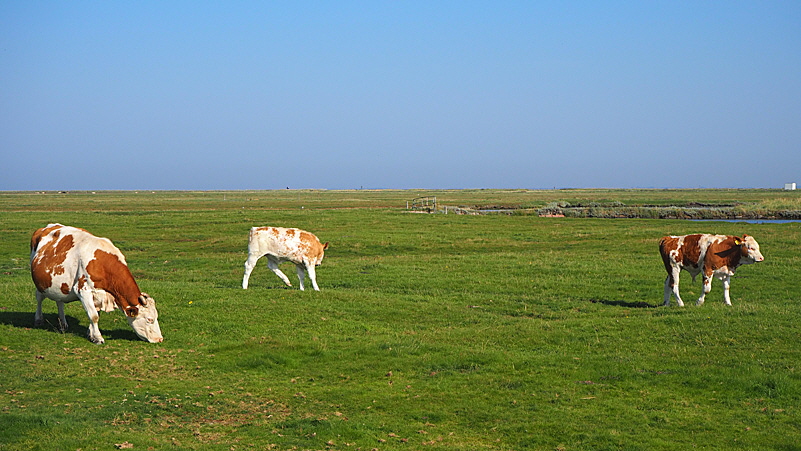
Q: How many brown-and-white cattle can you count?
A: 3